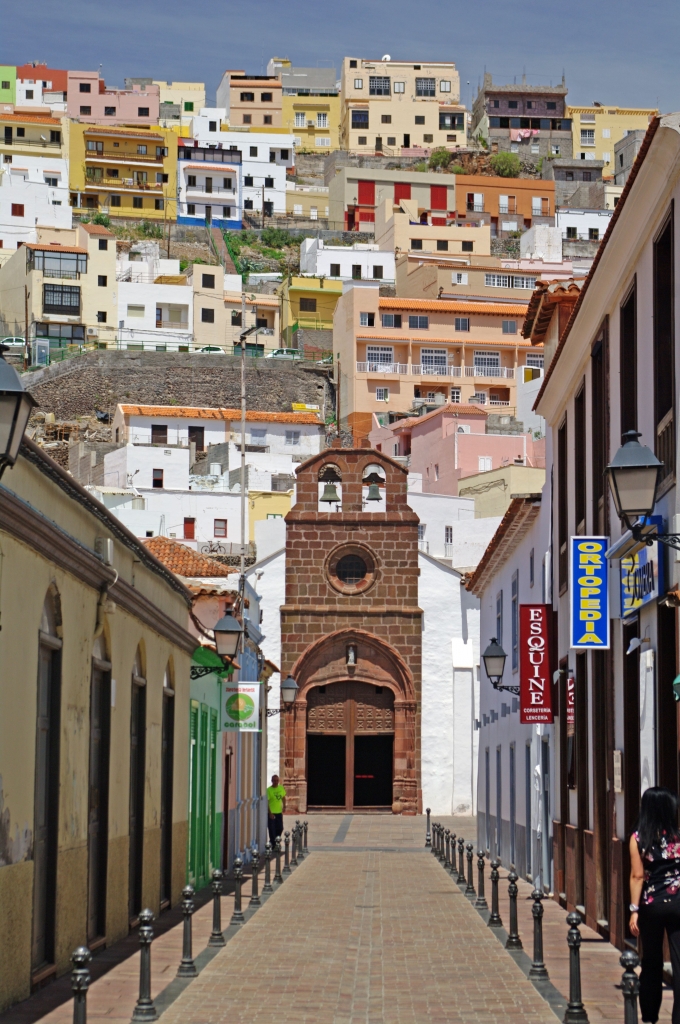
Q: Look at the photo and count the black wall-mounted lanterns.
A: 5